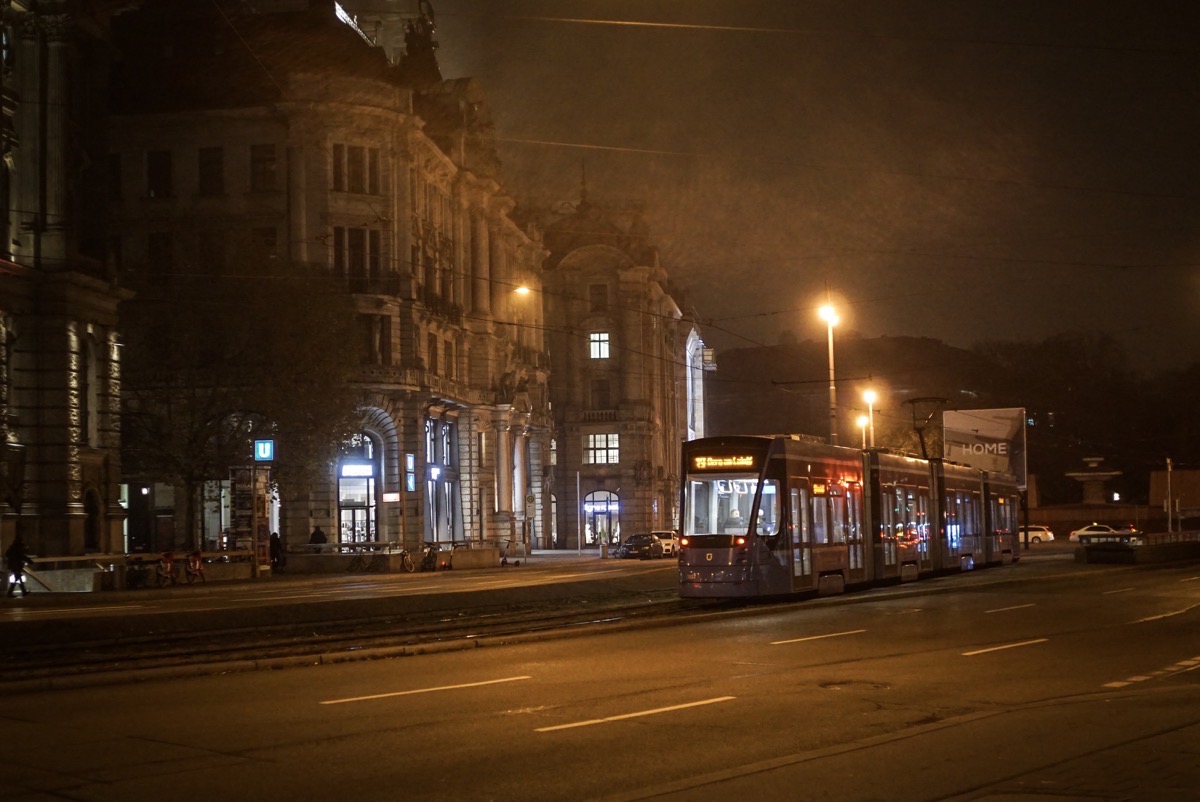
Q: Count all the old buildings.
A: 3